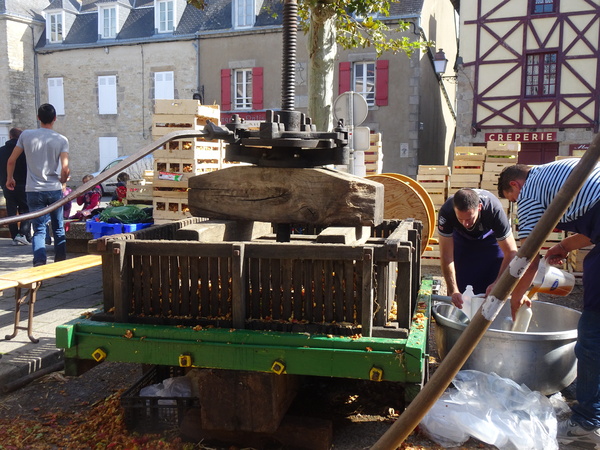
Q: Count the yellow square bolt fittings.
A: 4